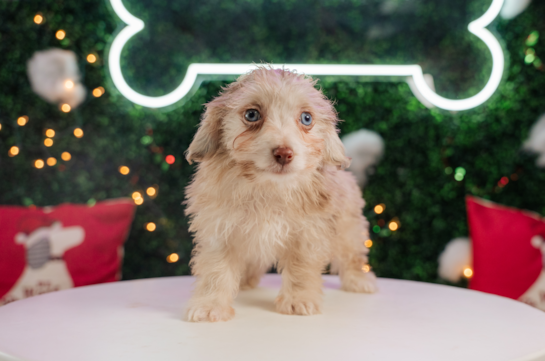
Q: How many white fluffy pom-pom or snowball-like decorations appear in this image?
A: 5